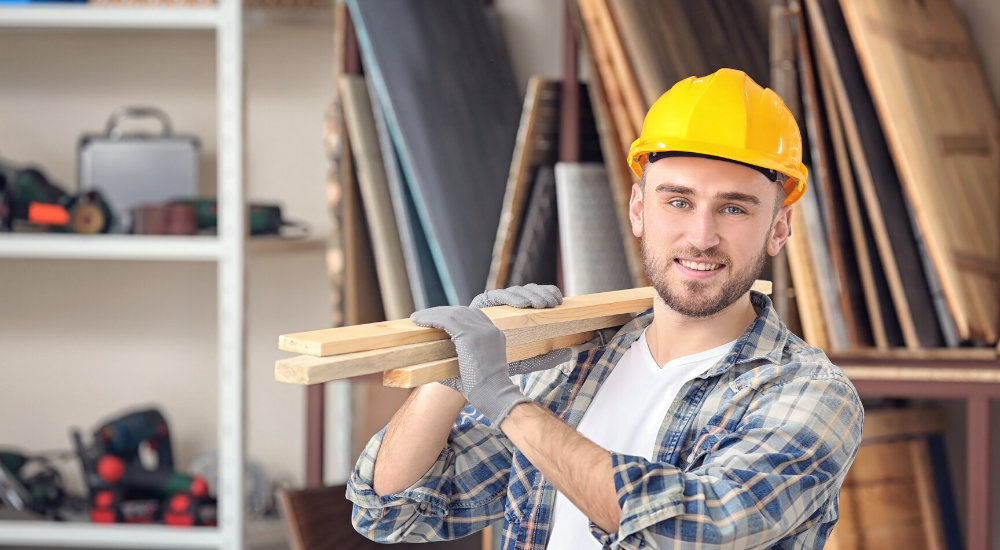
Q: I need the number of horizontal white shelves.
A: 3